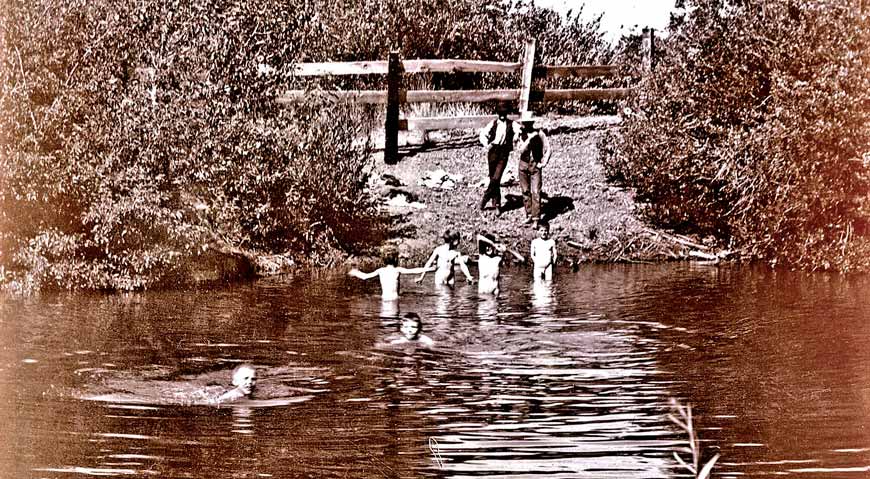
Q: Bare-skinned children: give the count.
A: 6